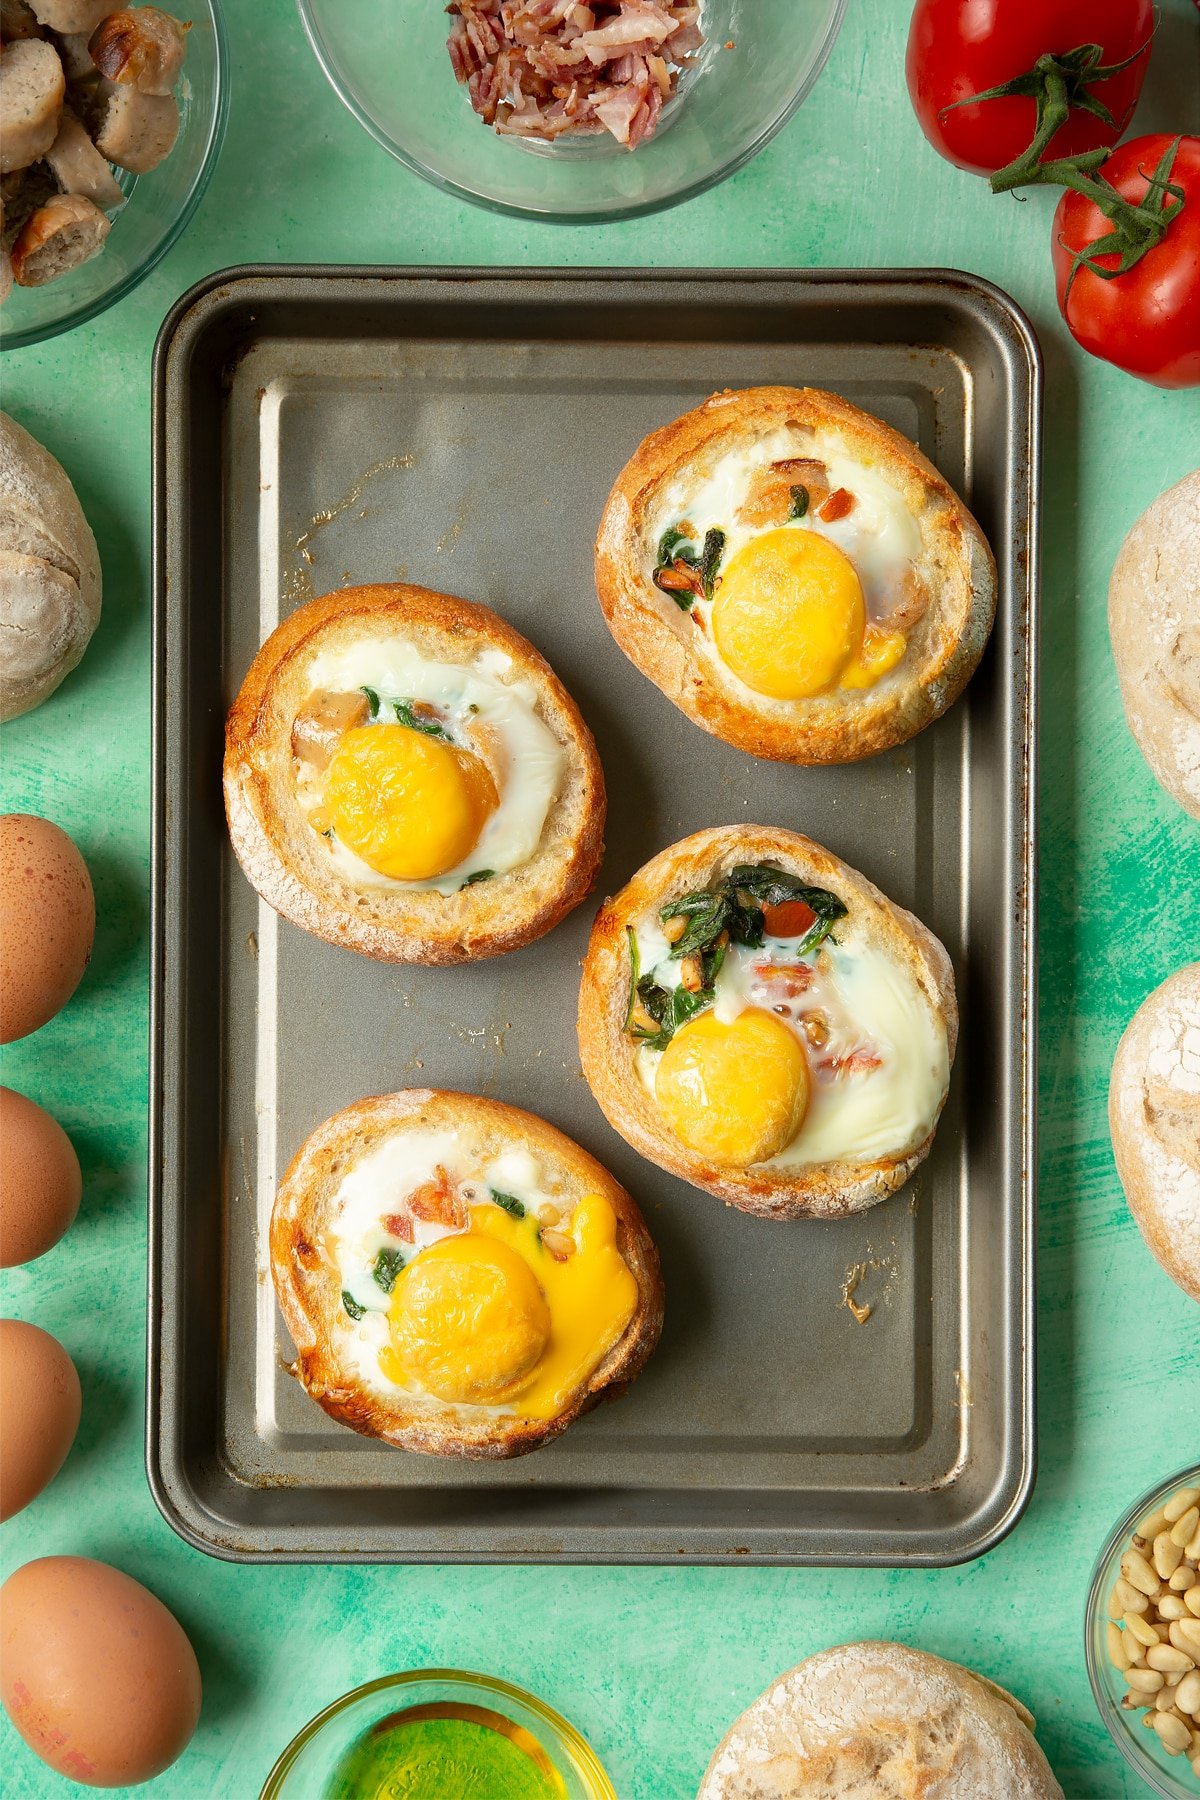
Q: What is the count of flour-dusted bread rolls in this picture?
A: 4